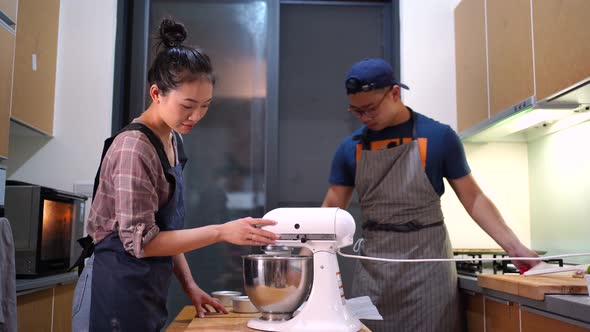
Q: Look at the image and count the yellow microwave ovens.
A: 0